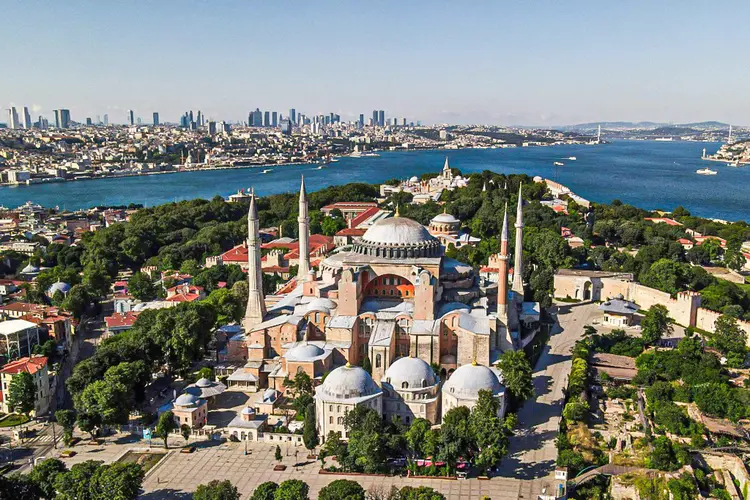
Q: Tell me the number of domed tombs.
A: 3